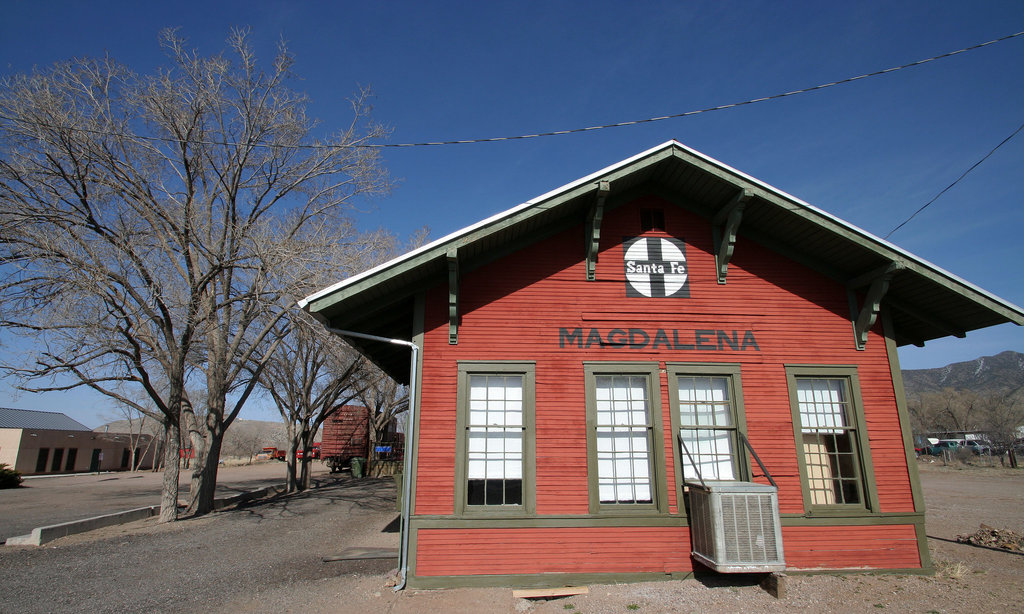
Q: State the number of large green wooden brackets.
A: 4